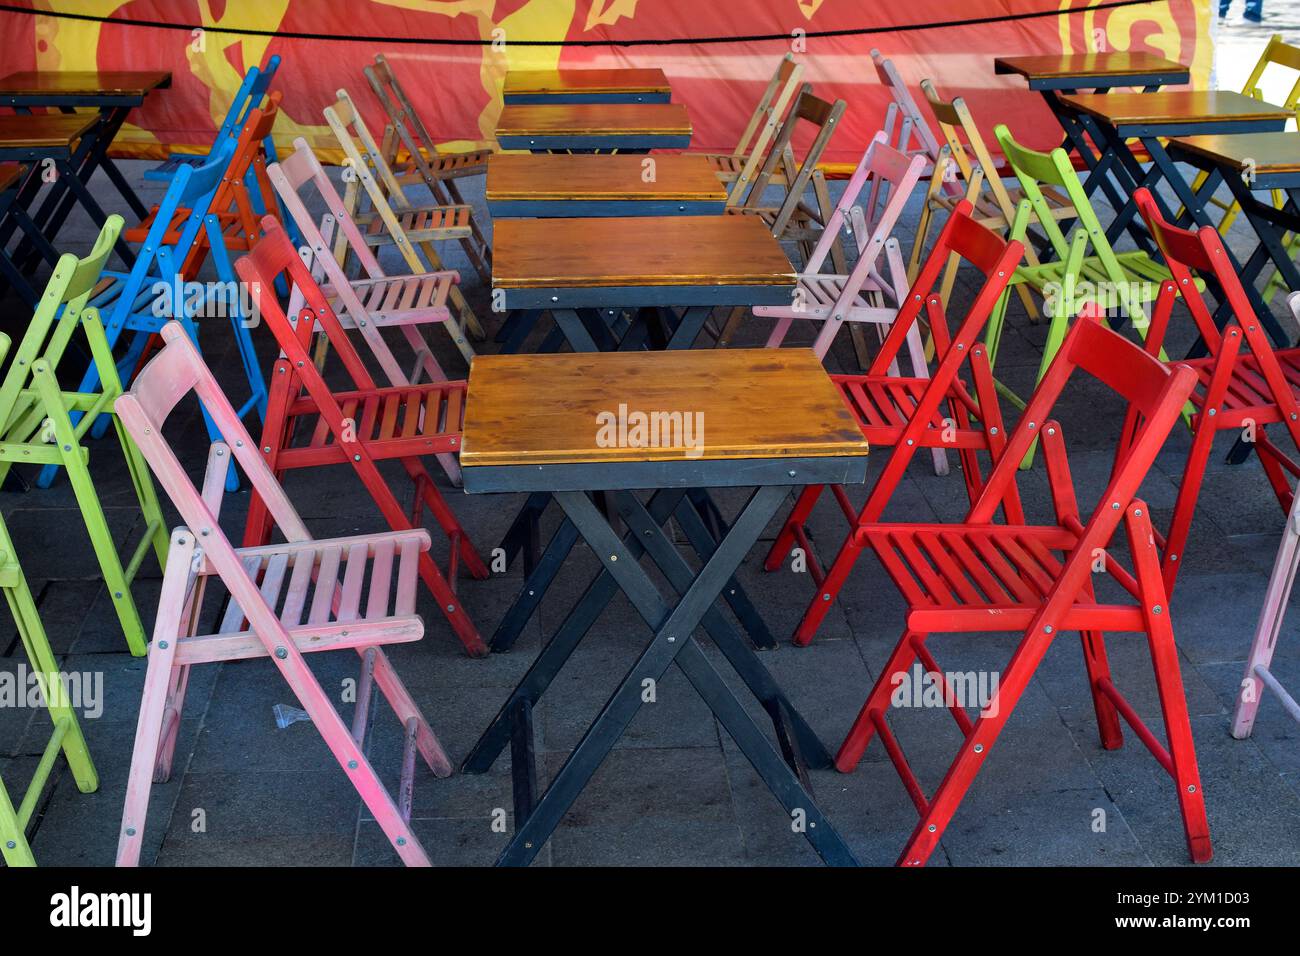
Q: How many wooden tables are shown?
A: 11